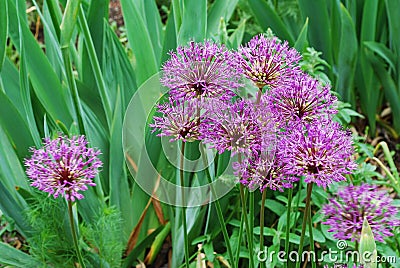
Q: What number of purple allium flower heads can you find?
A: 9